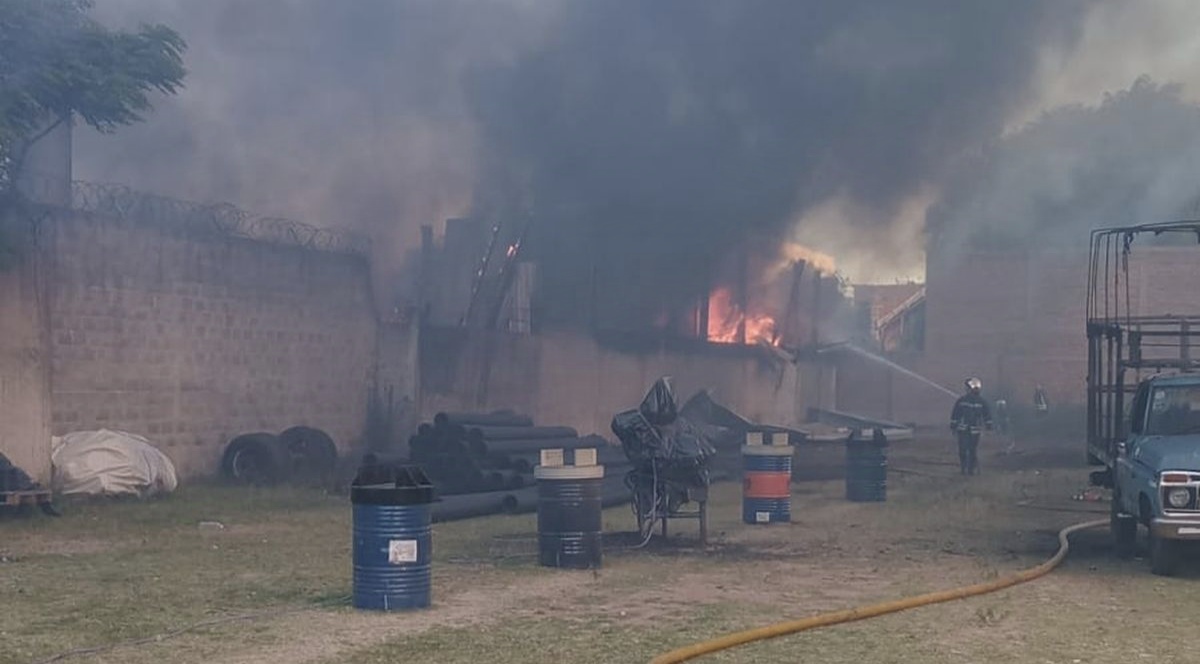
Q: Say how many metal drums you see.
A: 4